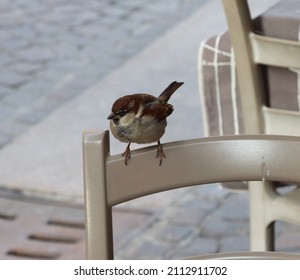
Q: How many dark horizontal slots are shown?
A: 4